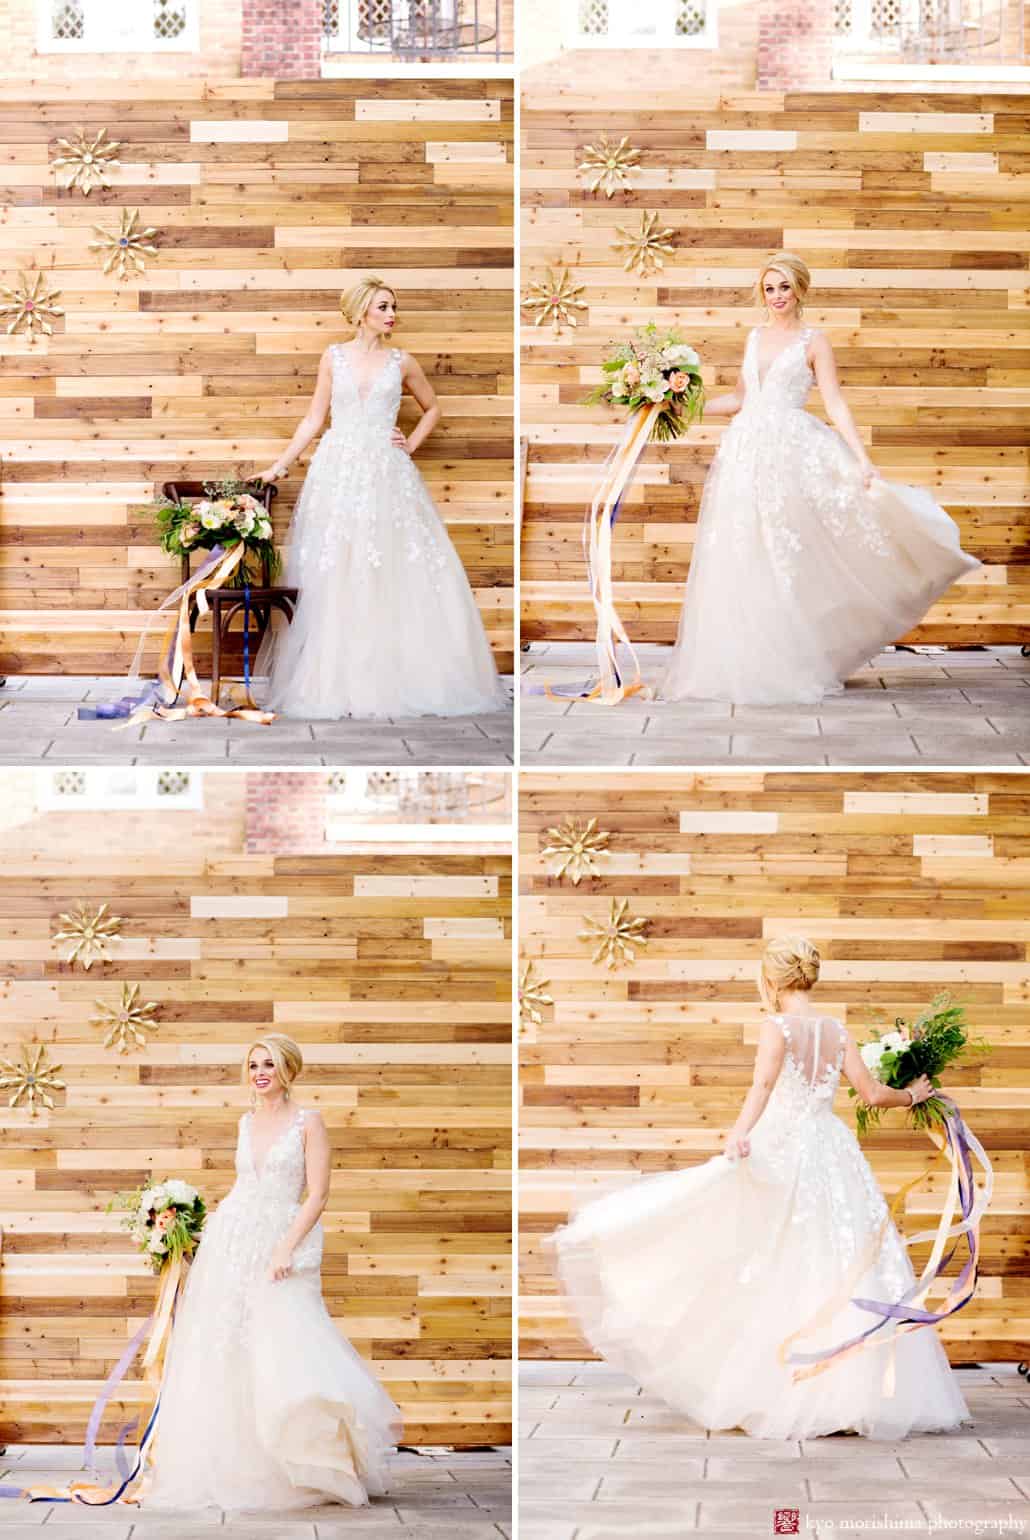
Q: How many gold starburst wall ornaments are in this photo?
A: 12